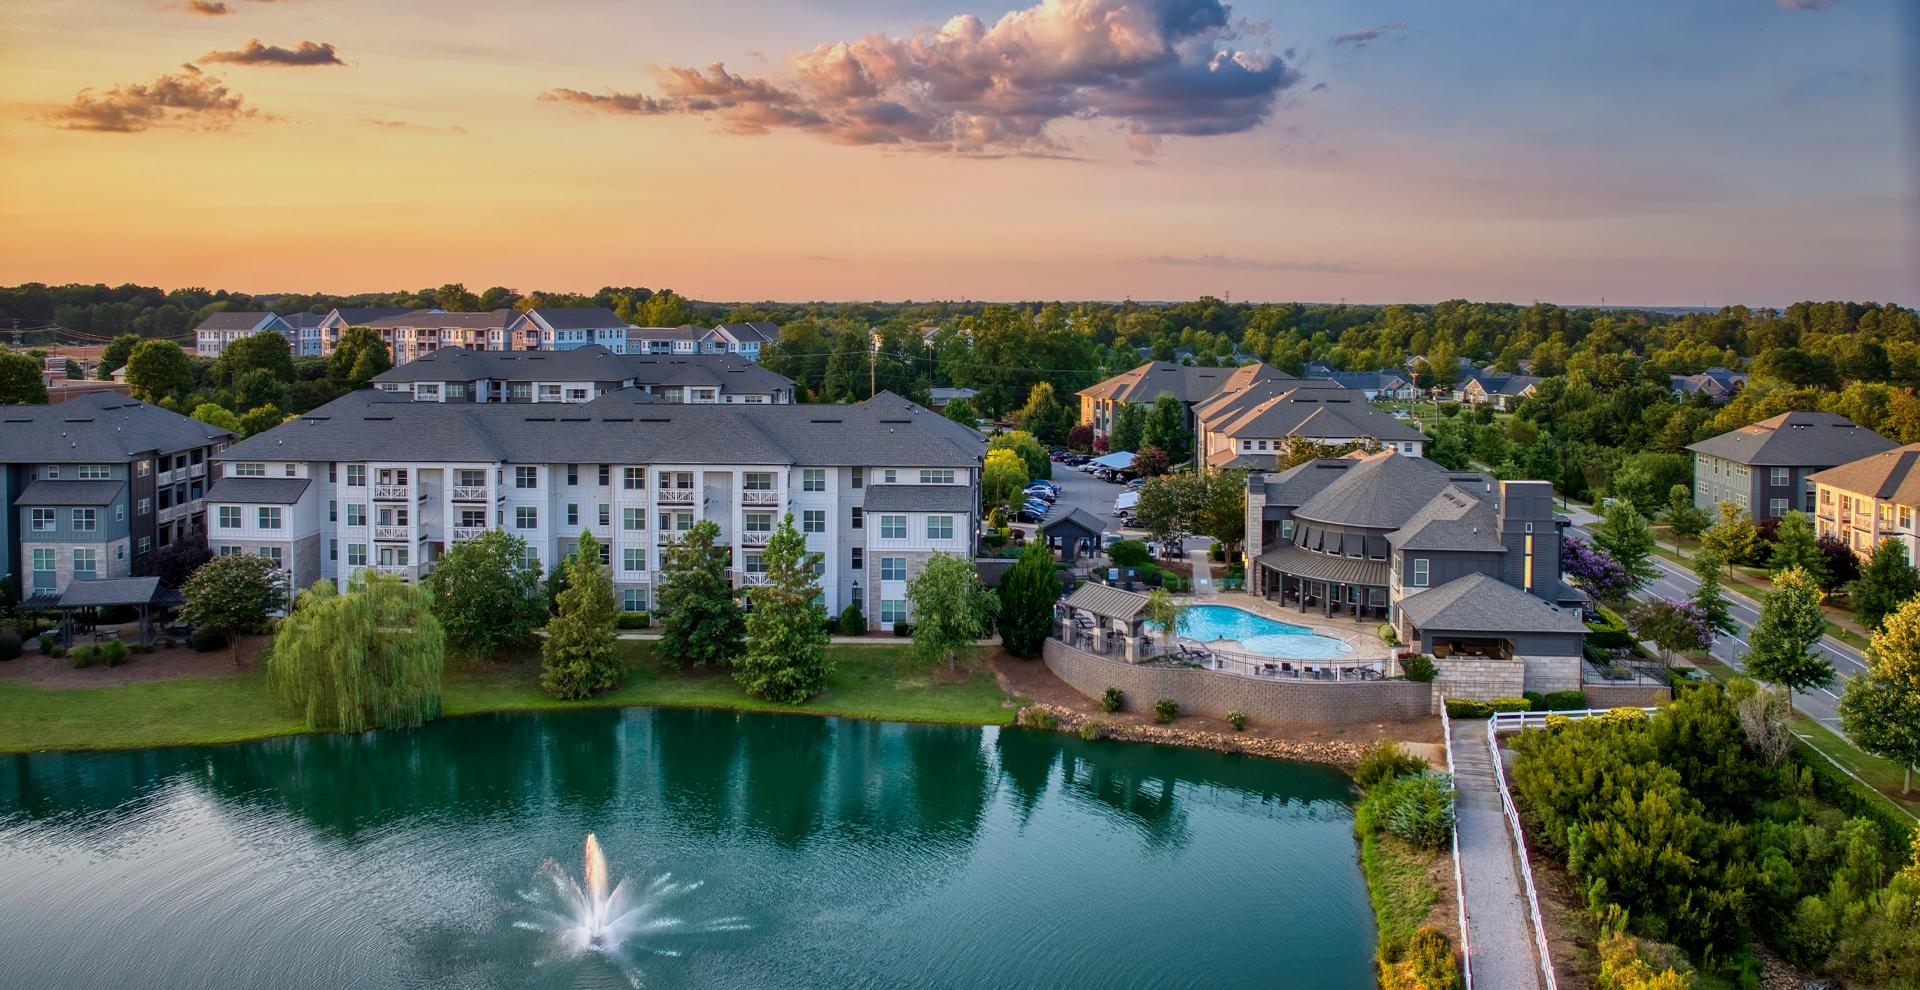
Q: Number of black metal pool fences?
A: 1